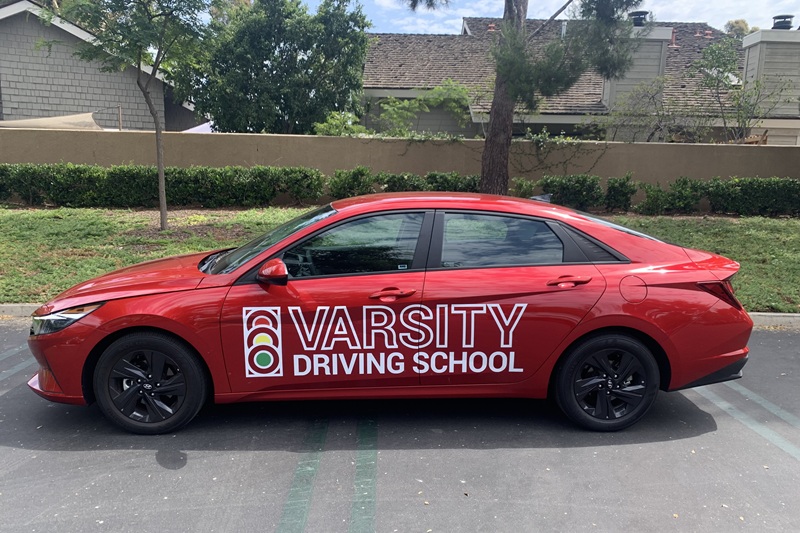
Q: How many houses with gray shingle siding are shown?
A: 1